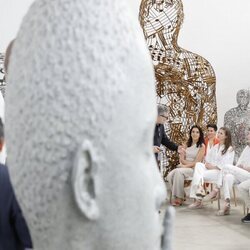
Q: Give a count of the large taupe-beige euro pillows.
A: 0